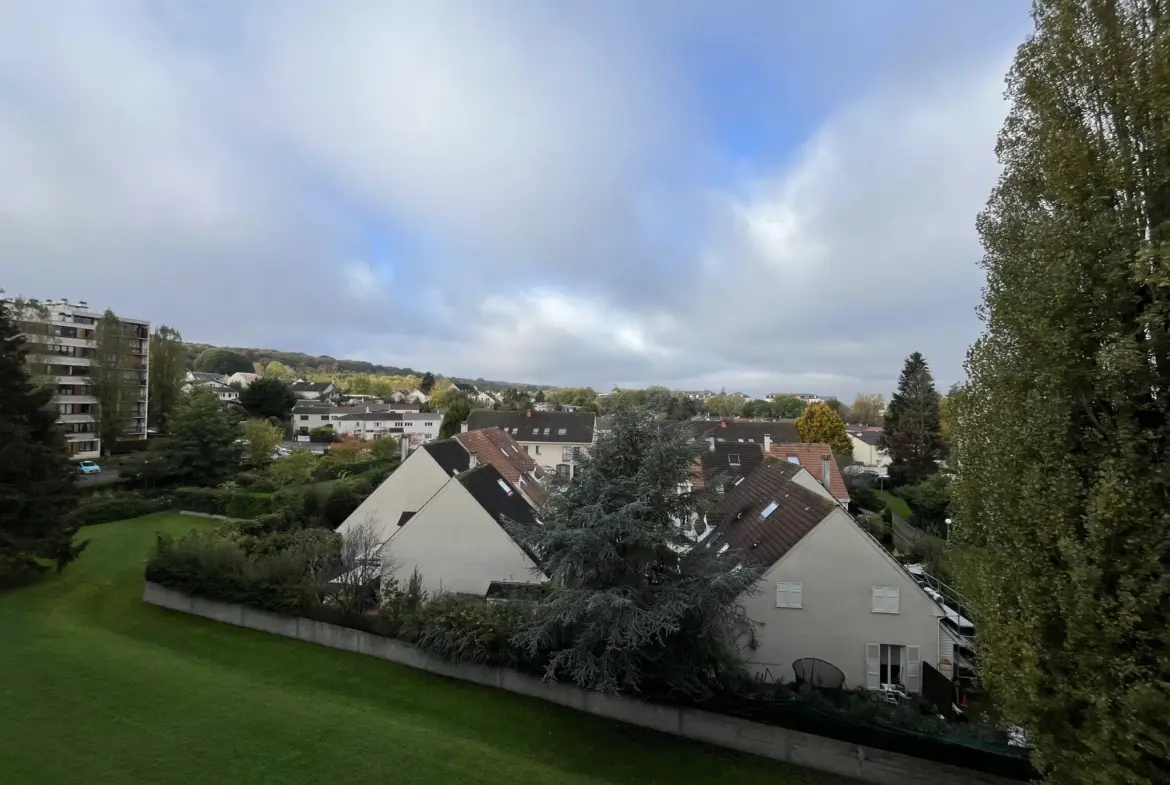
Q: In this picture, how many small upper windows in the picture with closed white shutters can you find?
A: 2